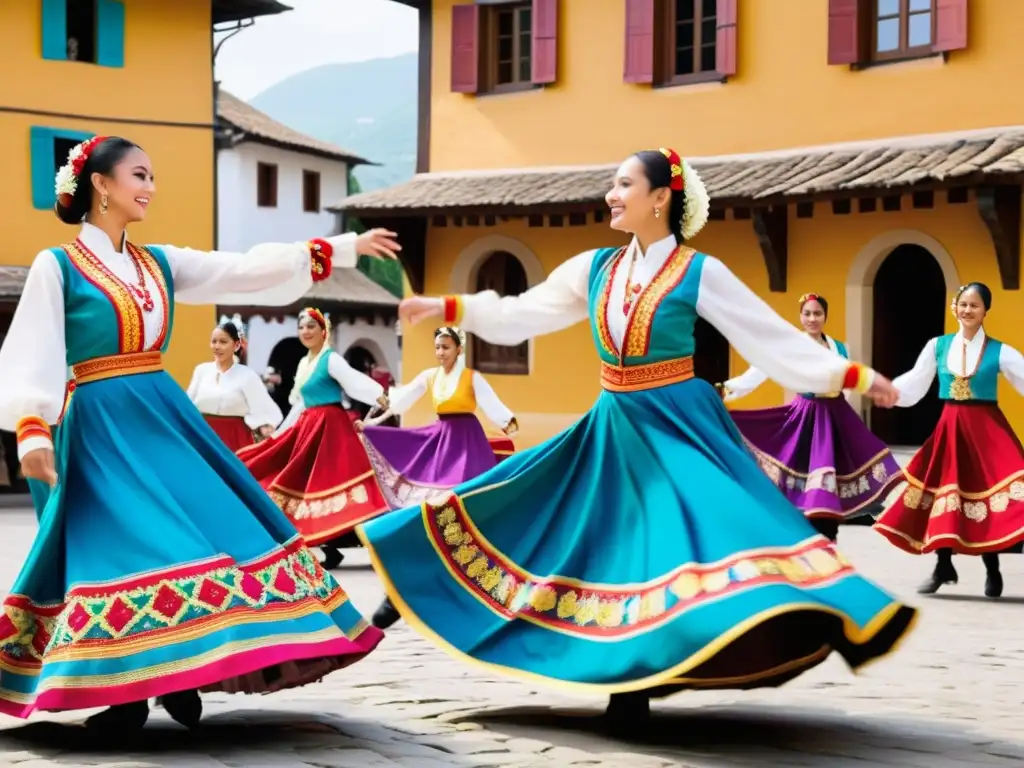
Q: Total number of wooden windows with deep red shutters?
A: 3